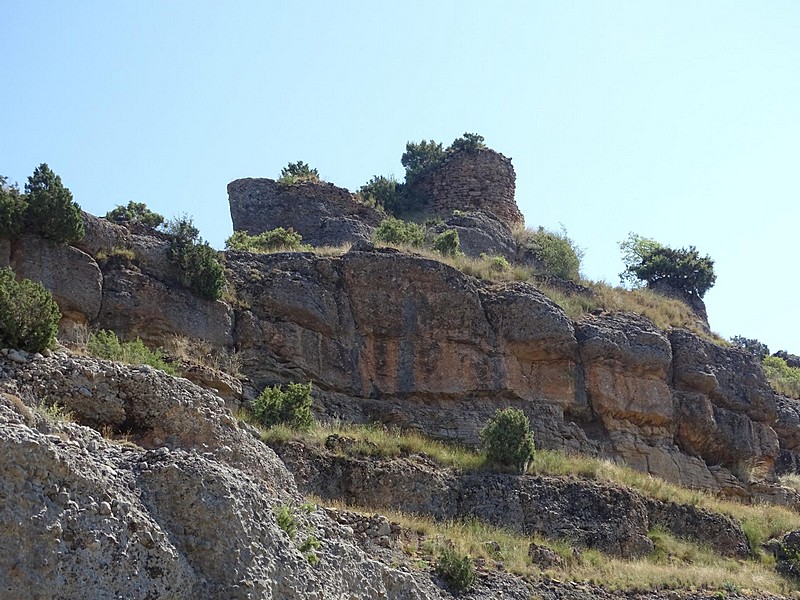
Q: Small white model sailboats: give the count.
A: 0